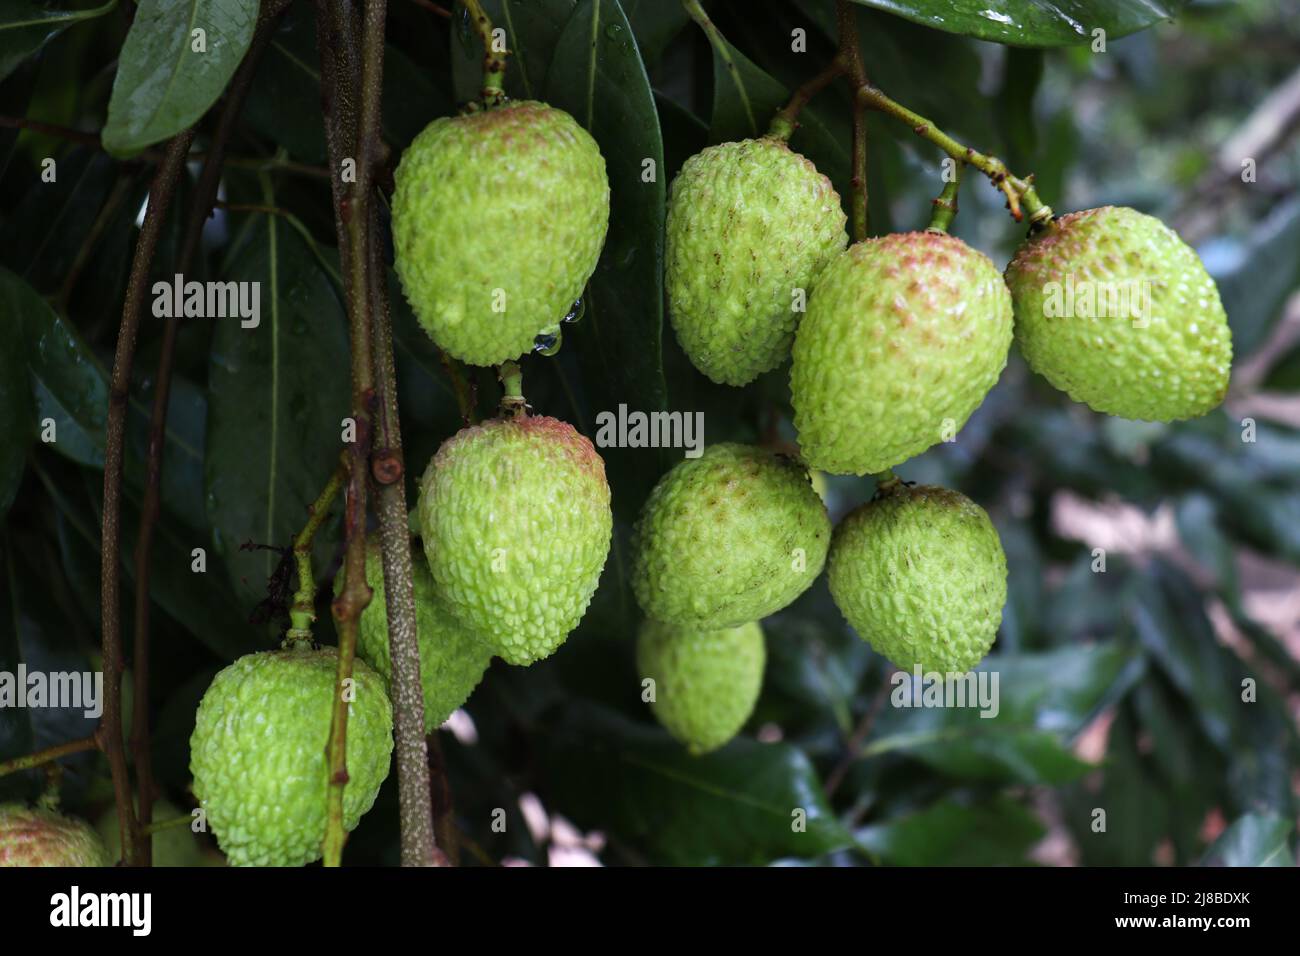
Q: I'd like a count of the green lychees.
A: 11